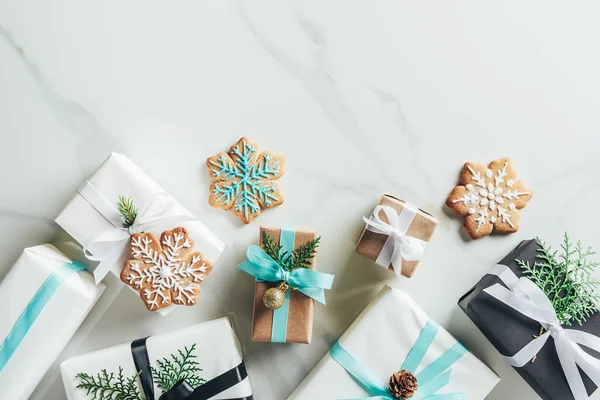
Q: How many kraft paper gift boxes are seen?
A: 2